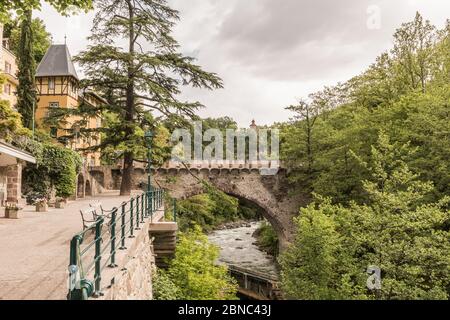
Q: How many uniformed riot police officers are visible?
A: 0